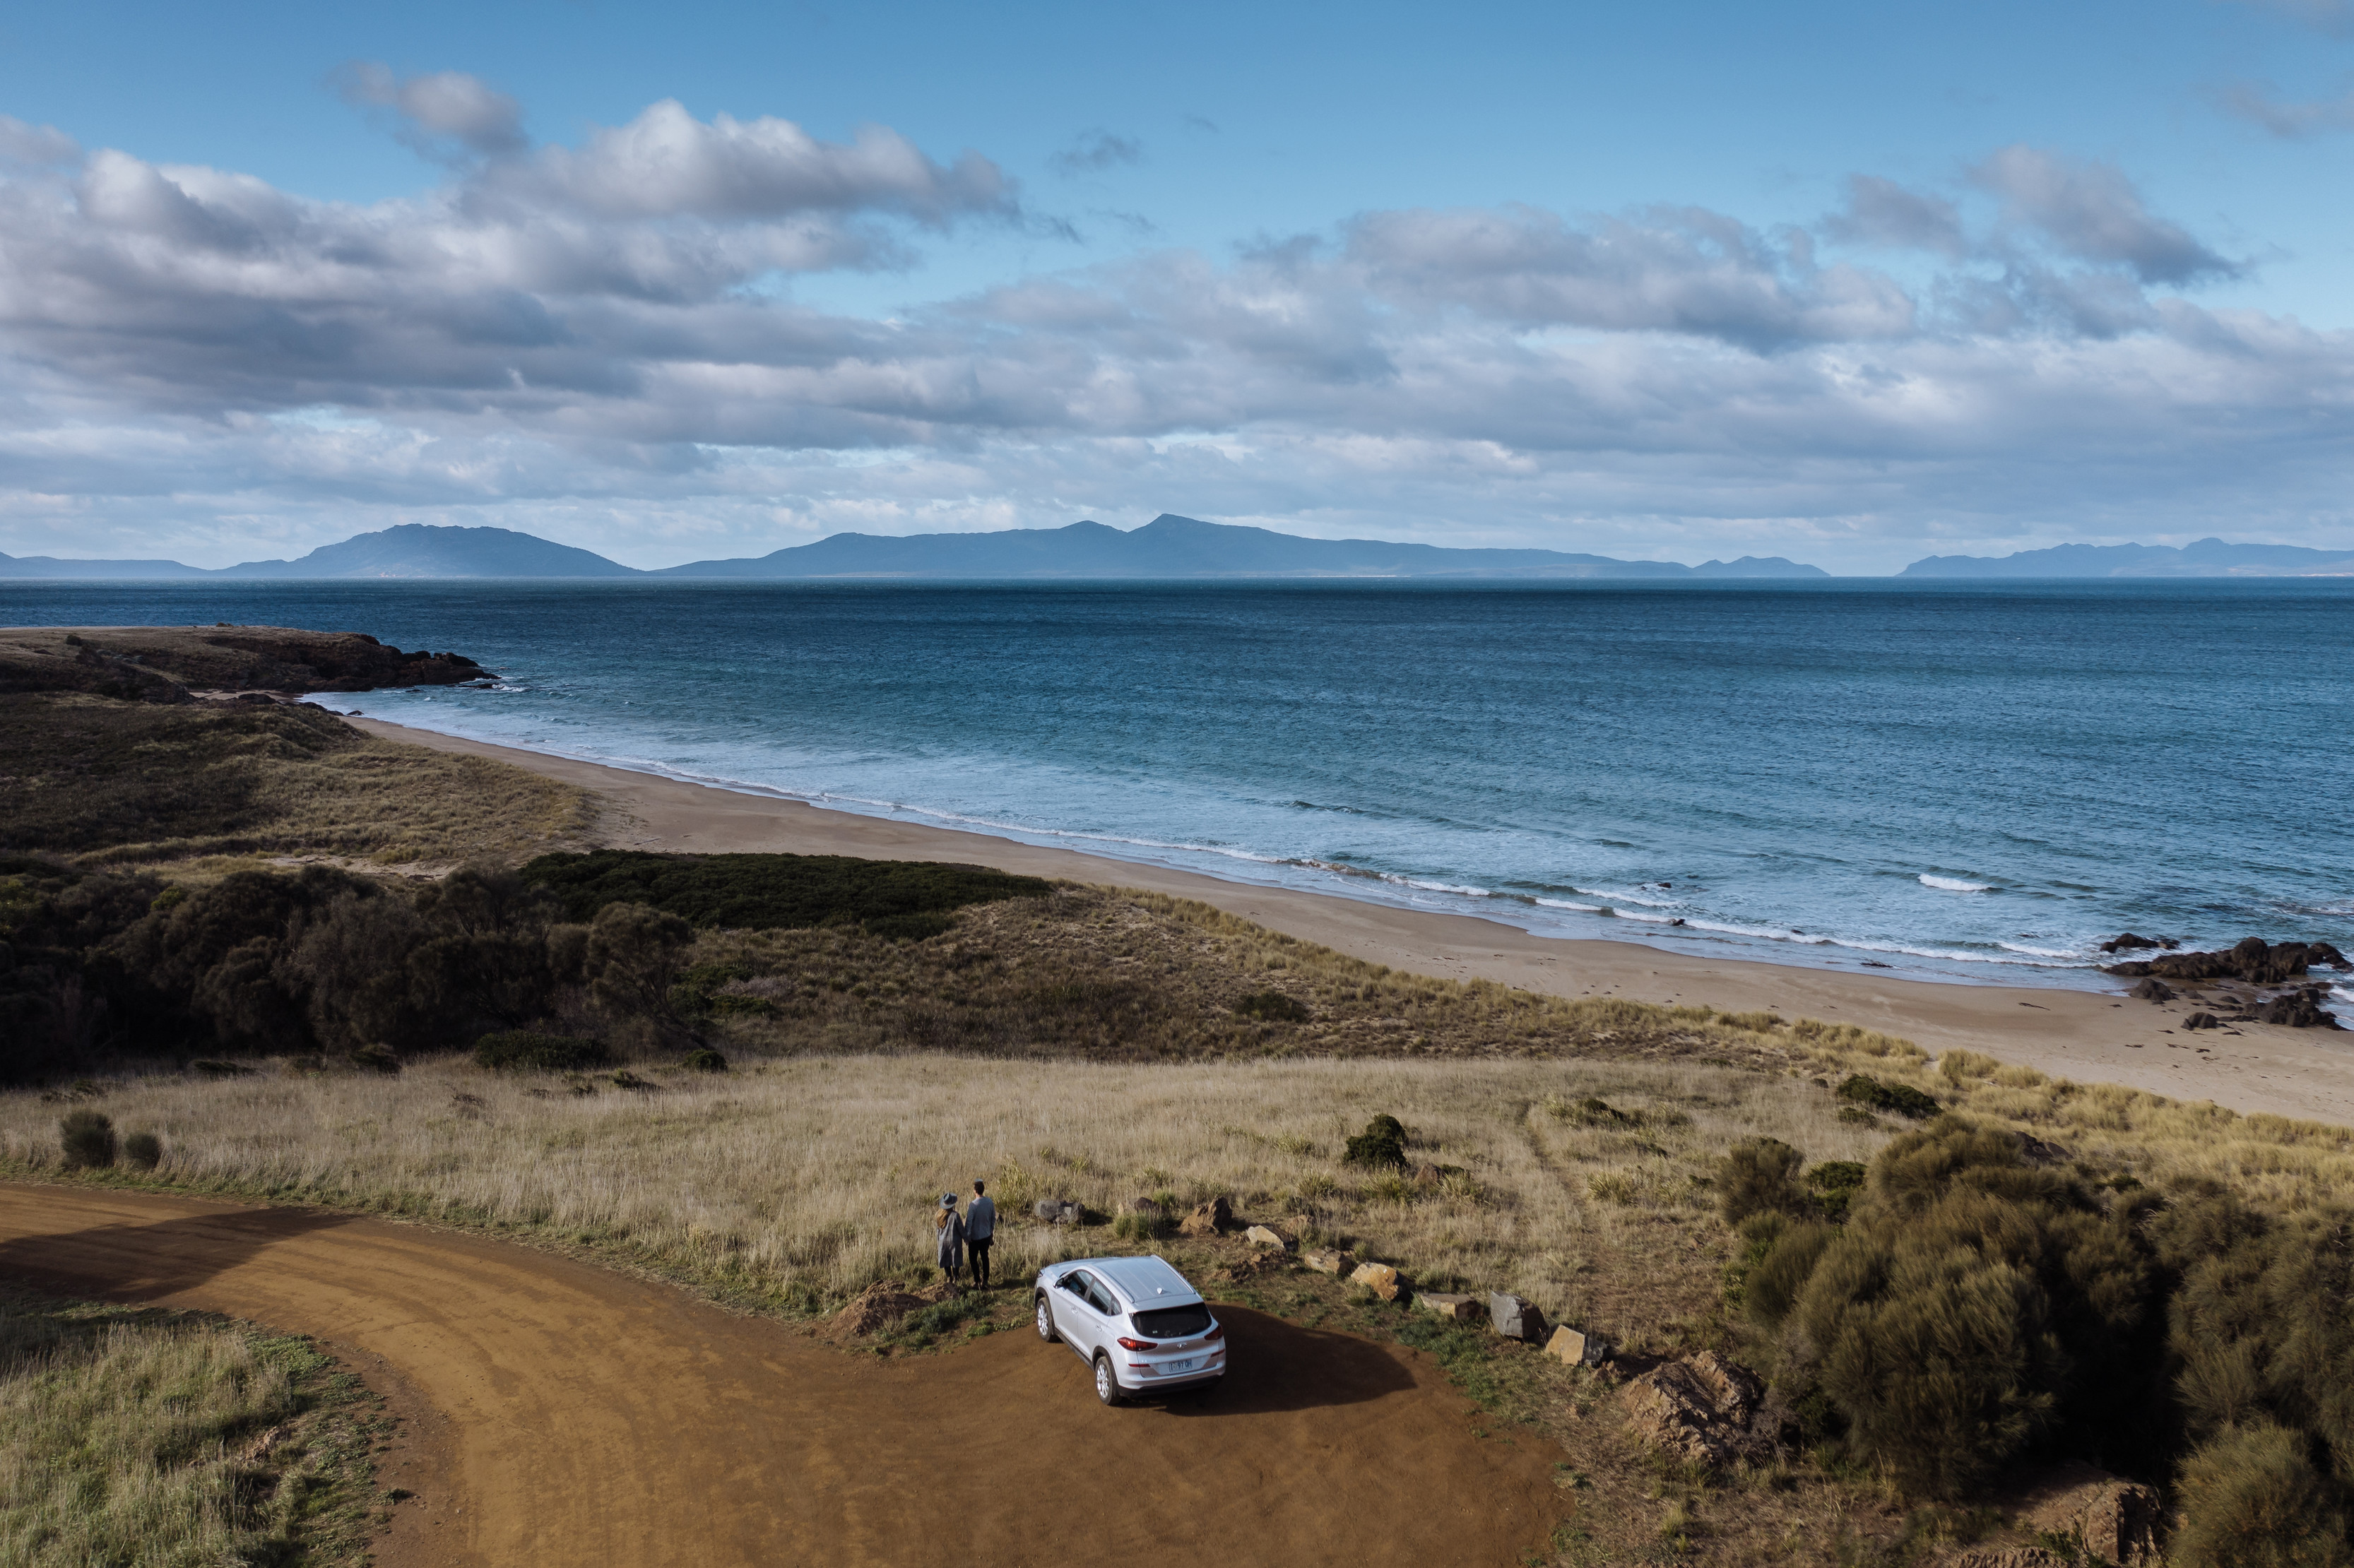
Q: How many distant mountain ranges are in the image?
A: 3